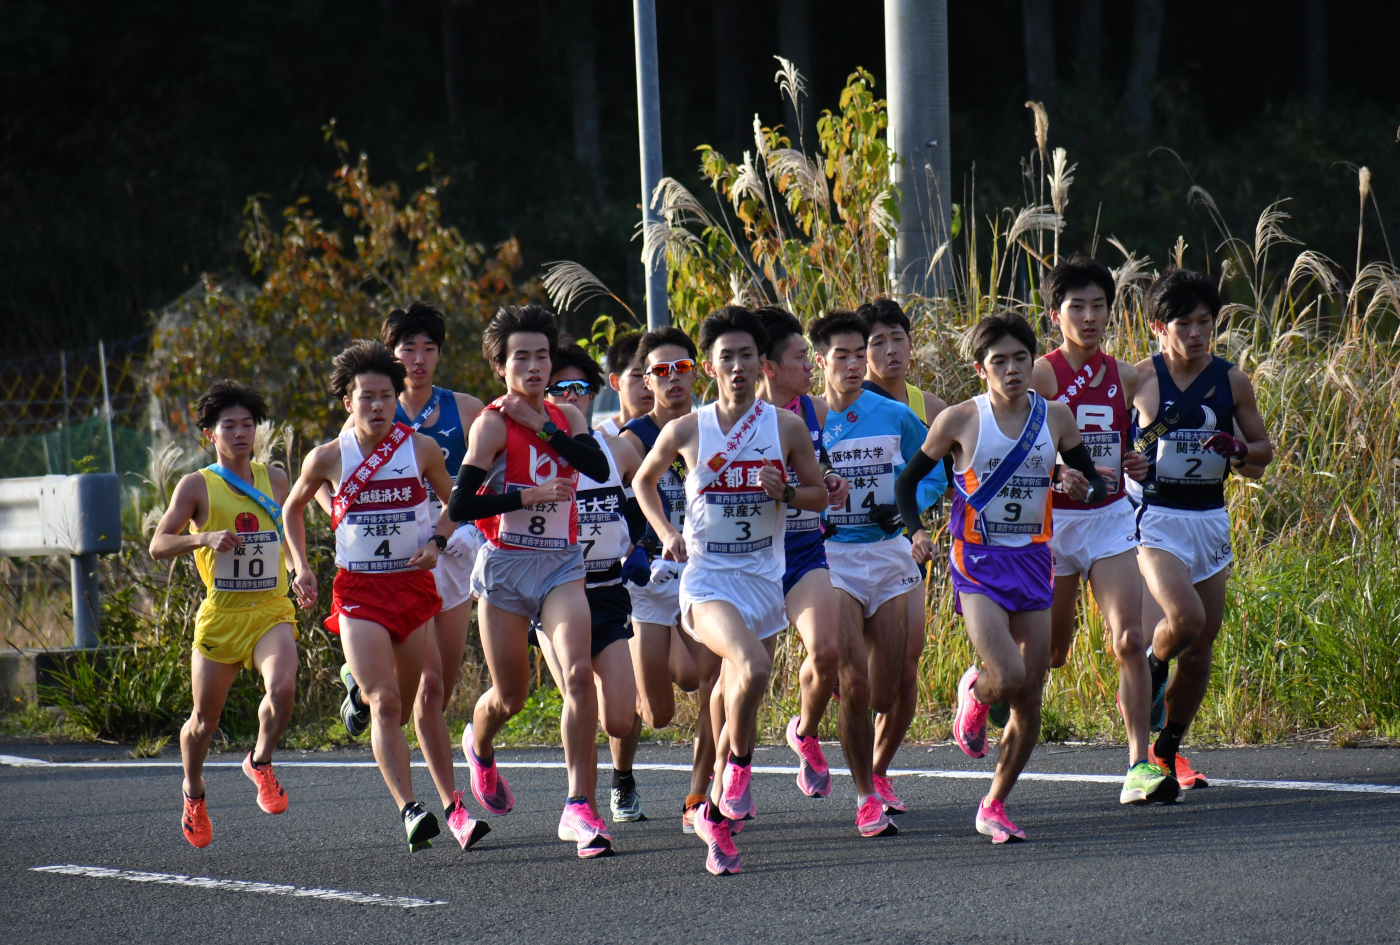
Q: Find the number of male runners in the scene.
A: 14